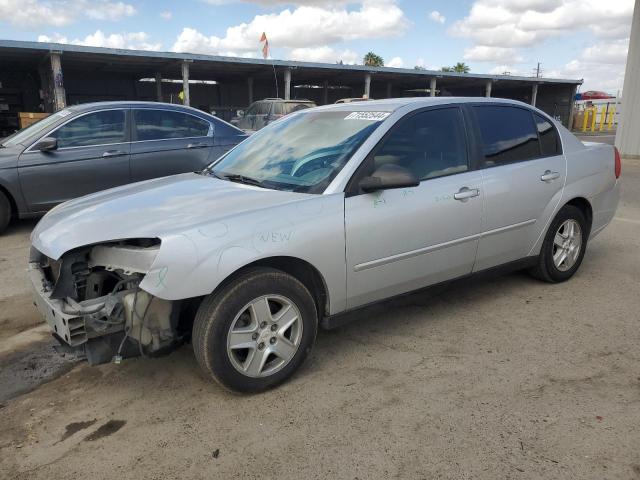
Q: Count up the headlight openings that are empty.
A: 1